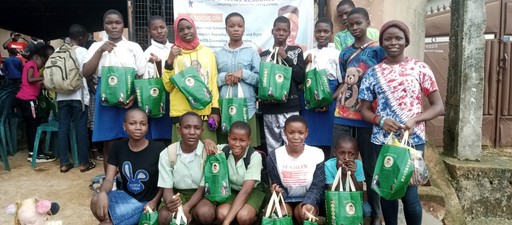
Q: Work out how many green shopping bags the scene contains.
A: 13